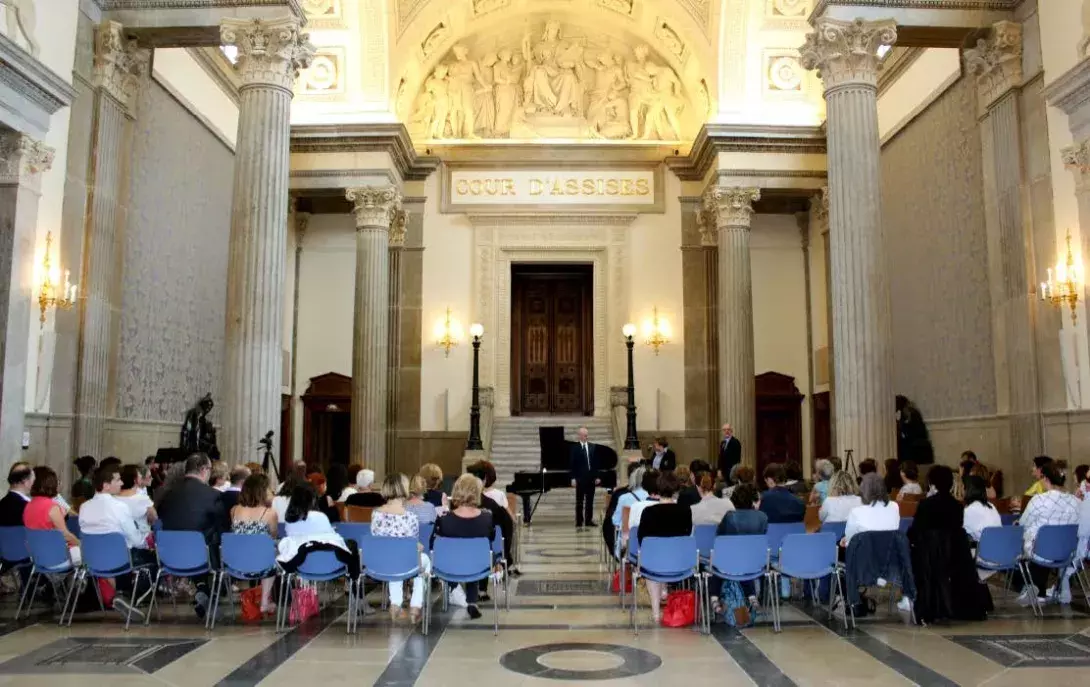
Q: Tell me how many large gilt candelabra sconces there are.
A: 4